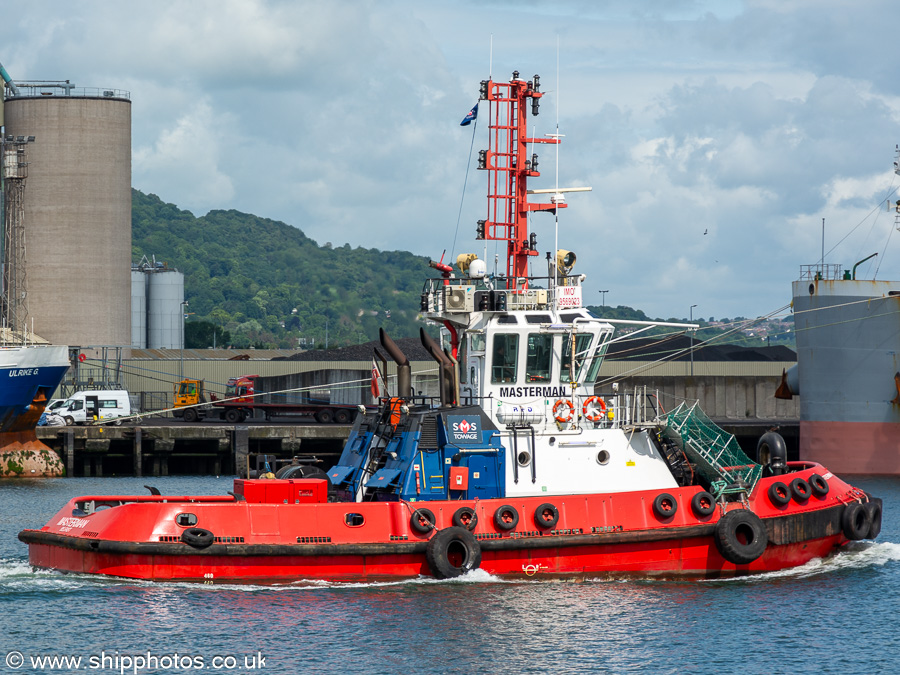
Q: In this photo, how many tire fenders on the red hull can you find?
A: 14